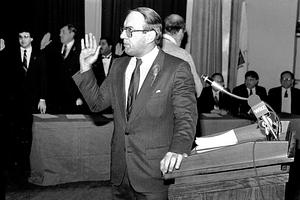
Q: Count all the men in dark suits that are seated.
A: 3